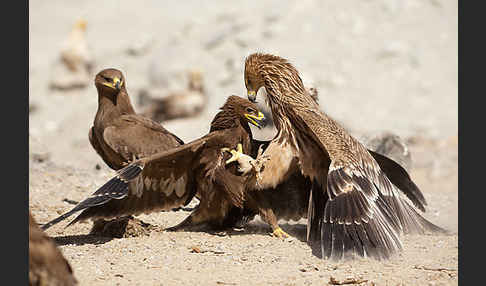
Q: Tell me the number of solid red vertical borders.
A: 0